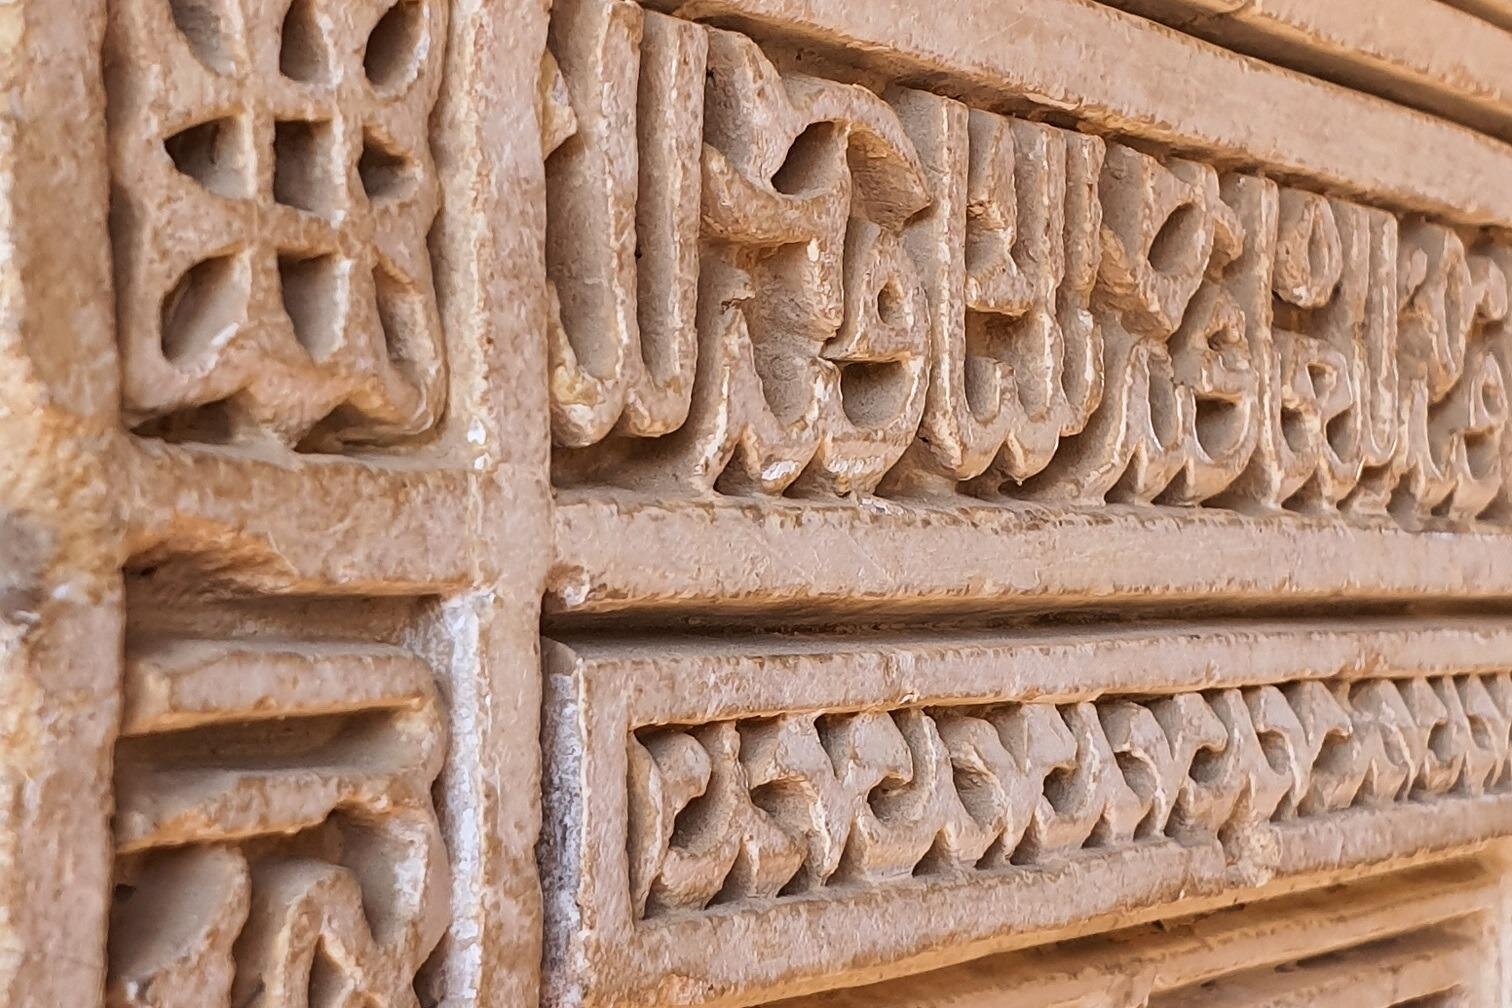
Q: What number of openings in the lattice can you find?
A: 9